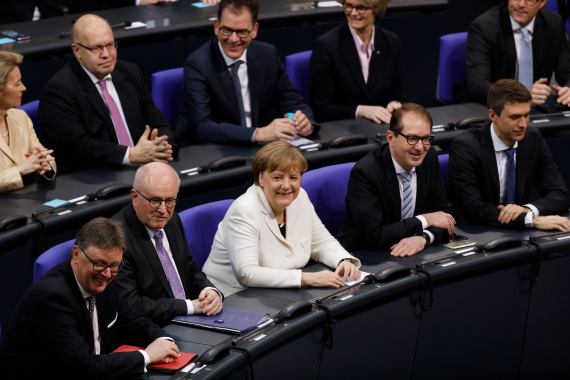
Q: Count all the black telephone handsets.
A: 9